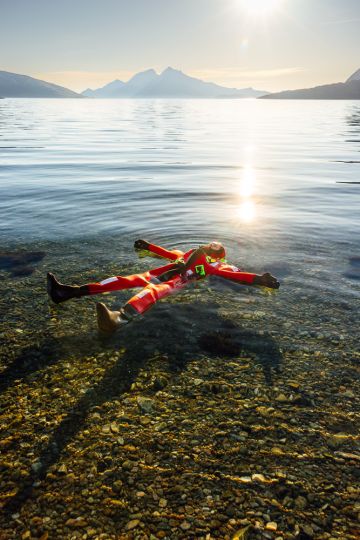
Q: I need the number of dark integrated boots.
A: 2